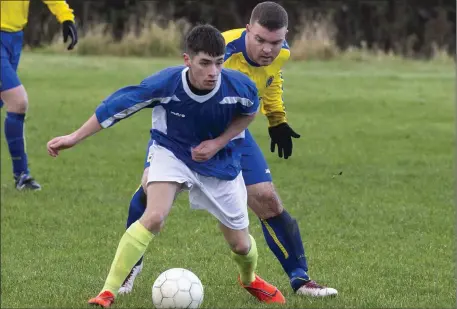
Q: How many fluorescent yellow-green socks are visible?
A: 2